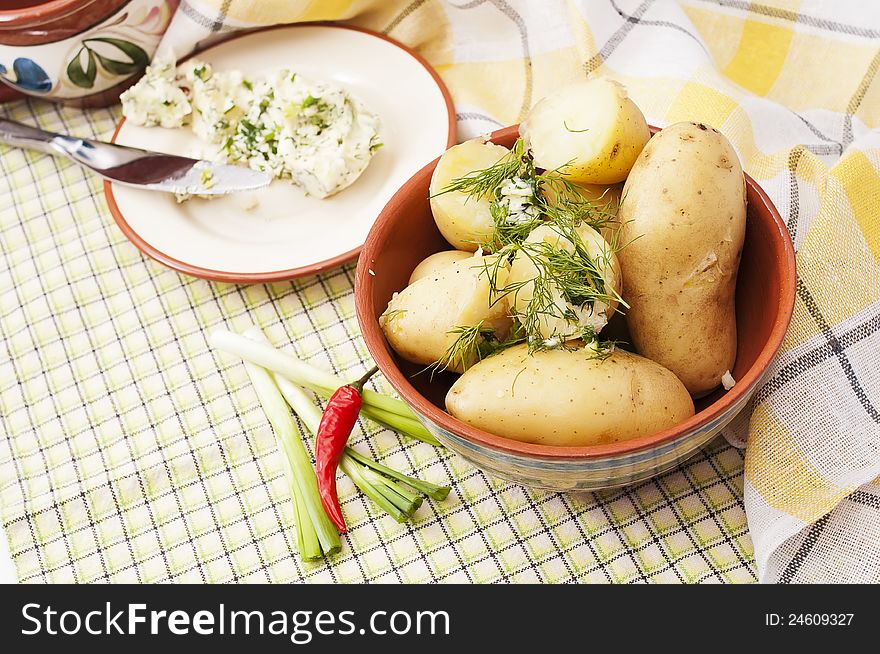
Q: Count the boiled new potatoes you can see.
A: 8